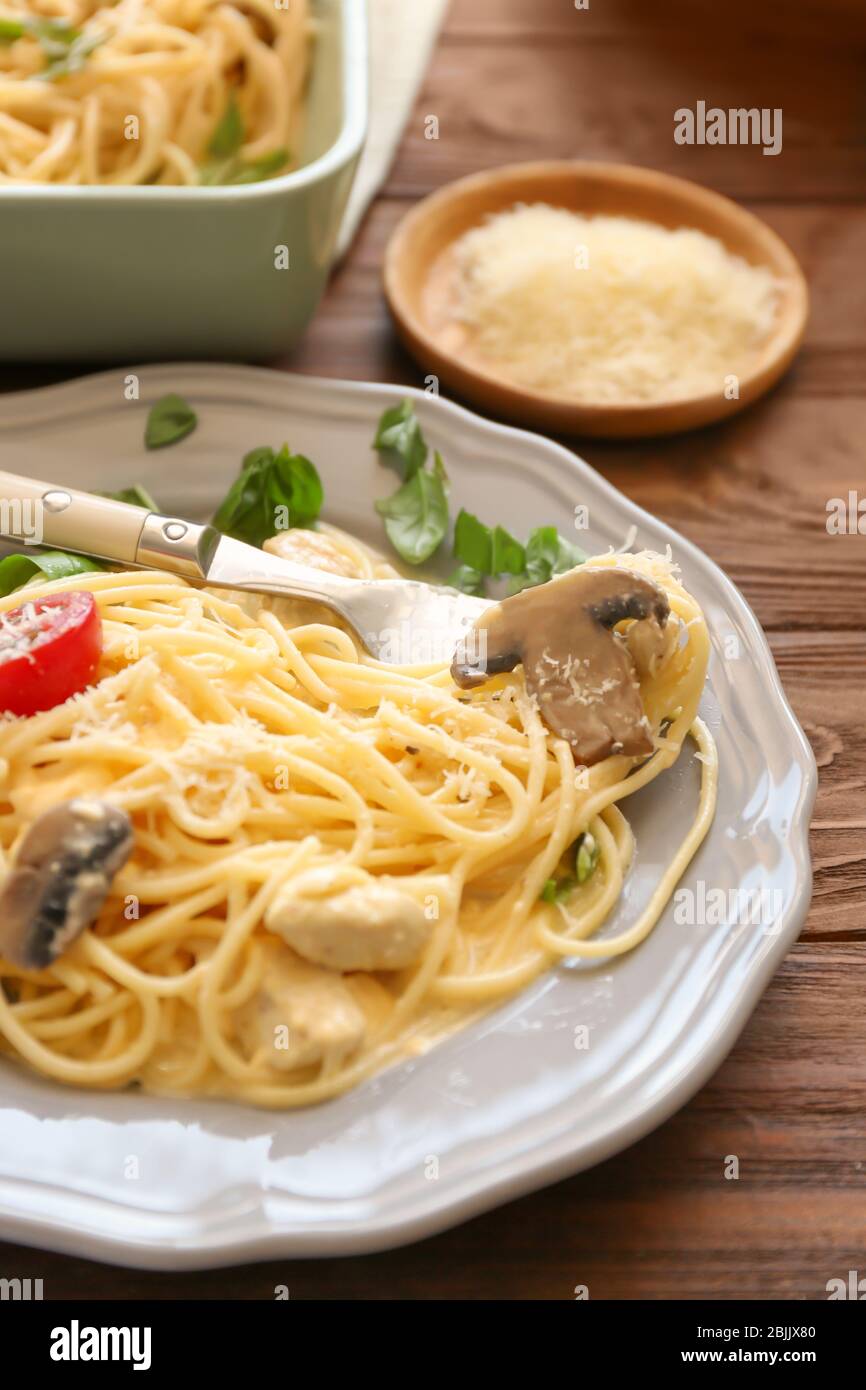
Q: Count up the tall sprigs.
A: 0